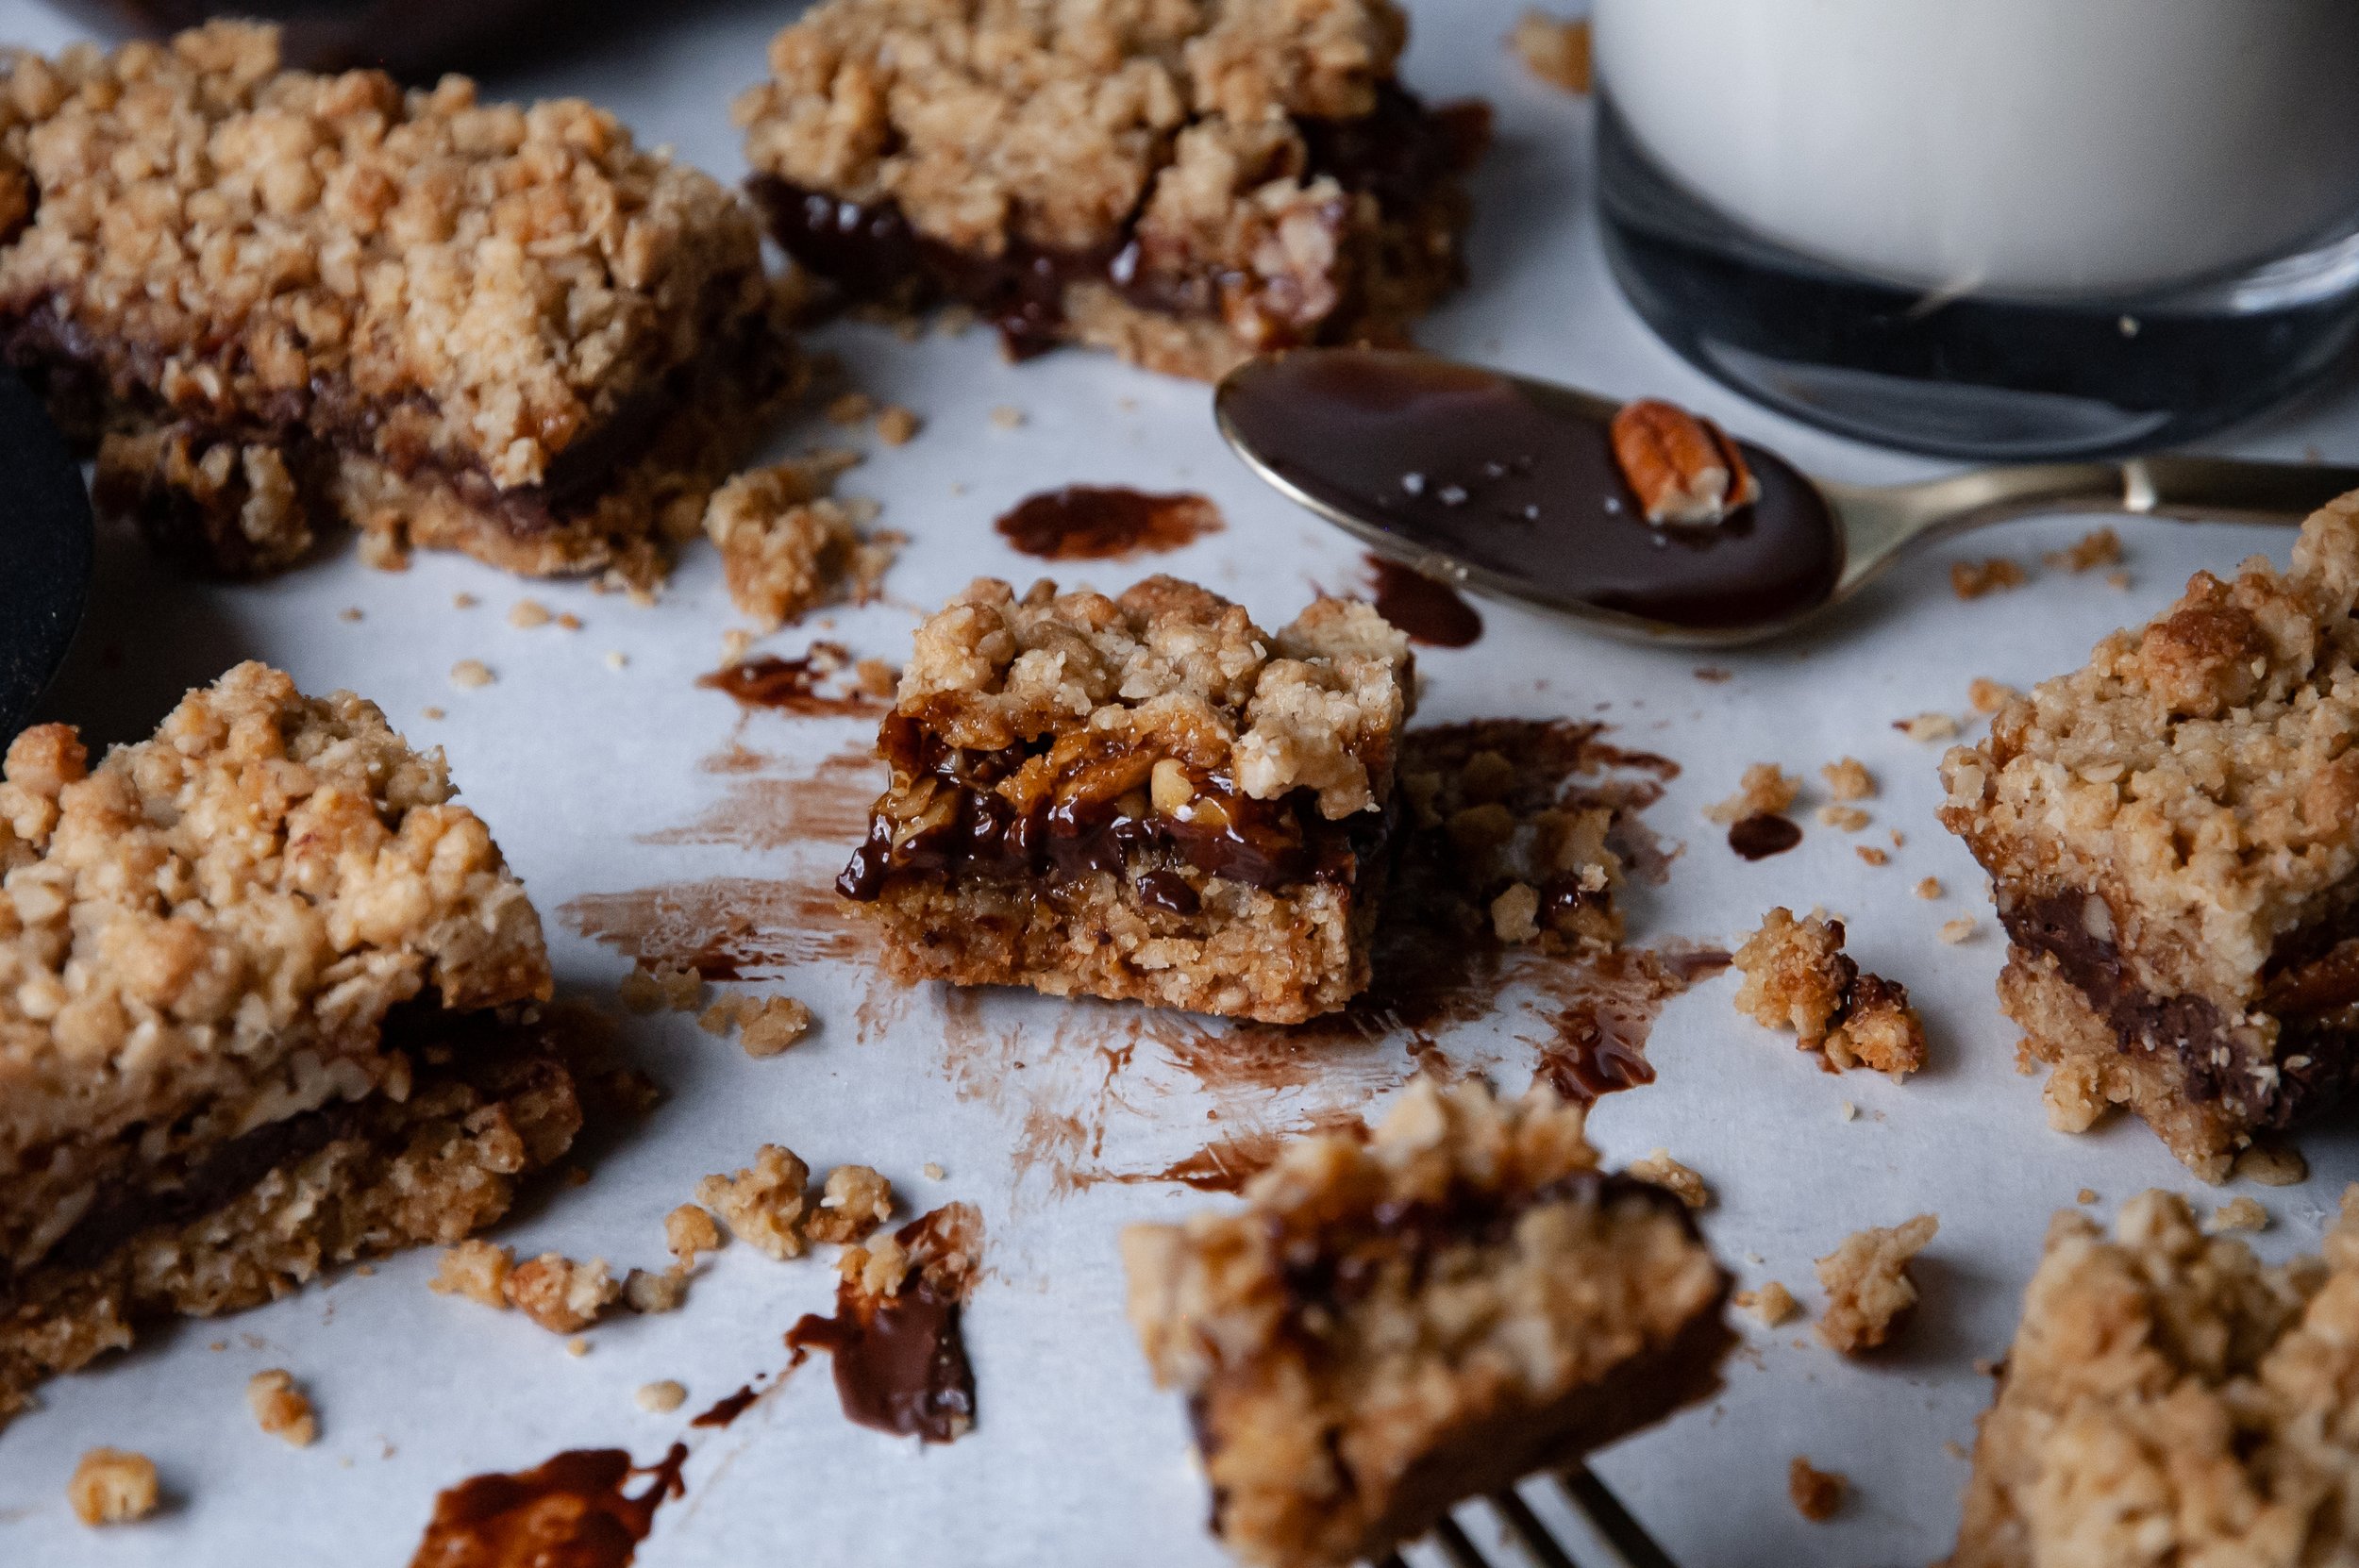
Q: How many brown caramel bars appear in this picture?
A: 7